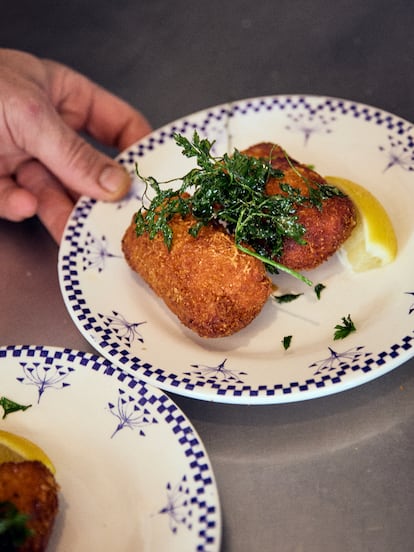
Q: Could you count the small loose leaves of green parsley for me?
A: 5